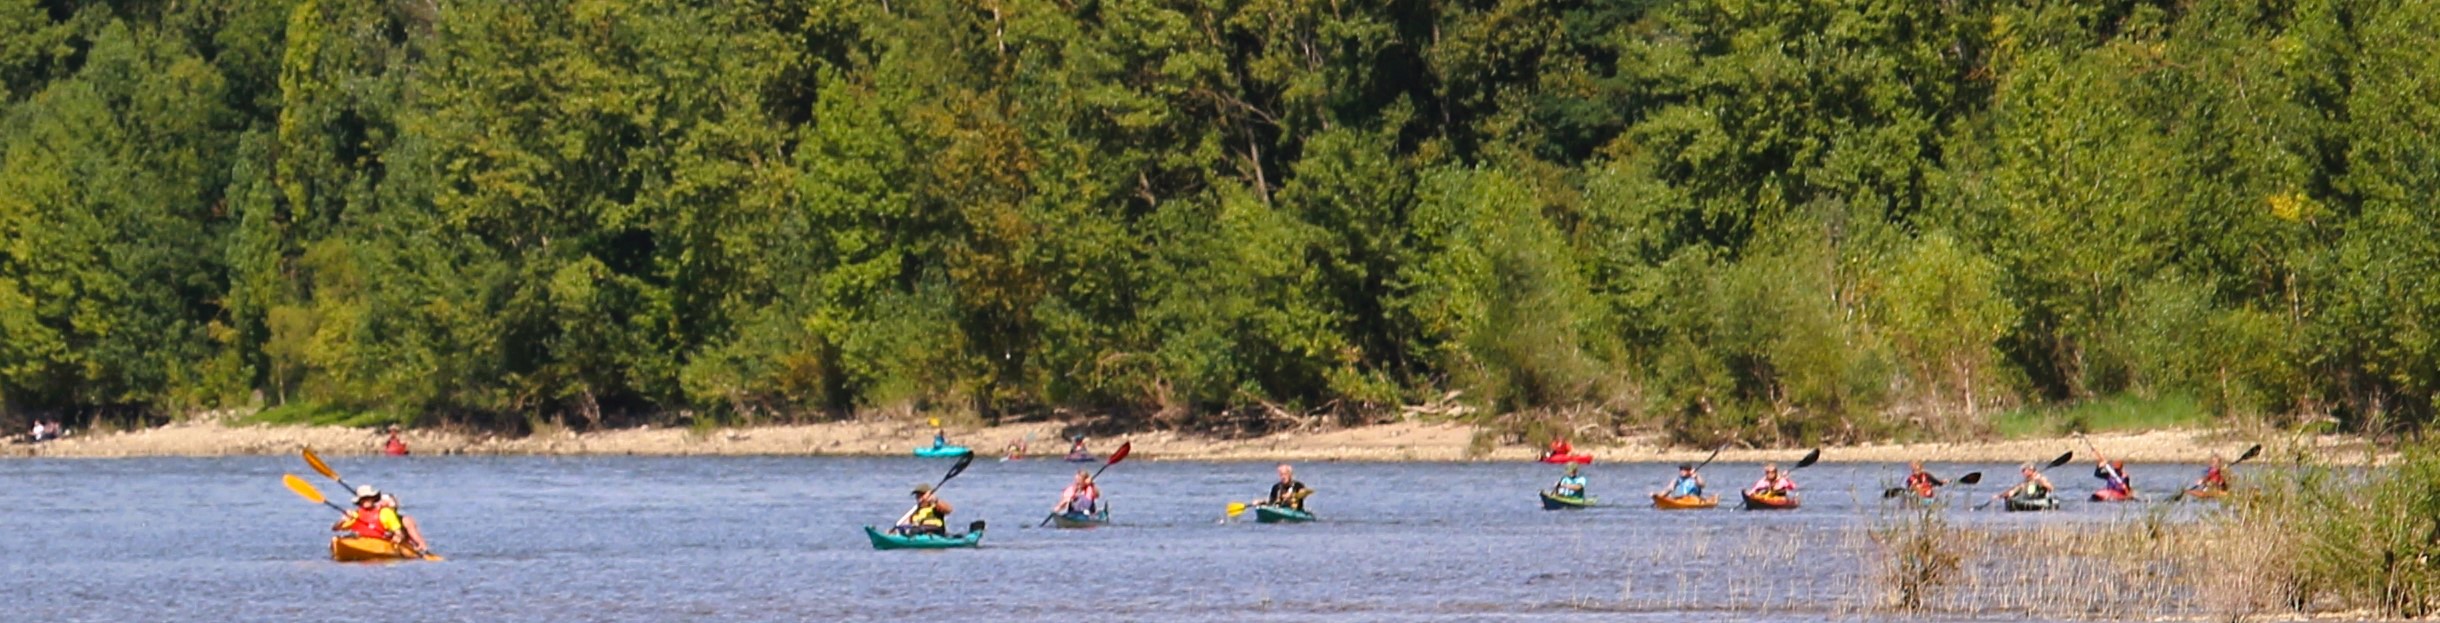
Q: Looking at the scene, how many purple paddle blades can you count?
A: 0